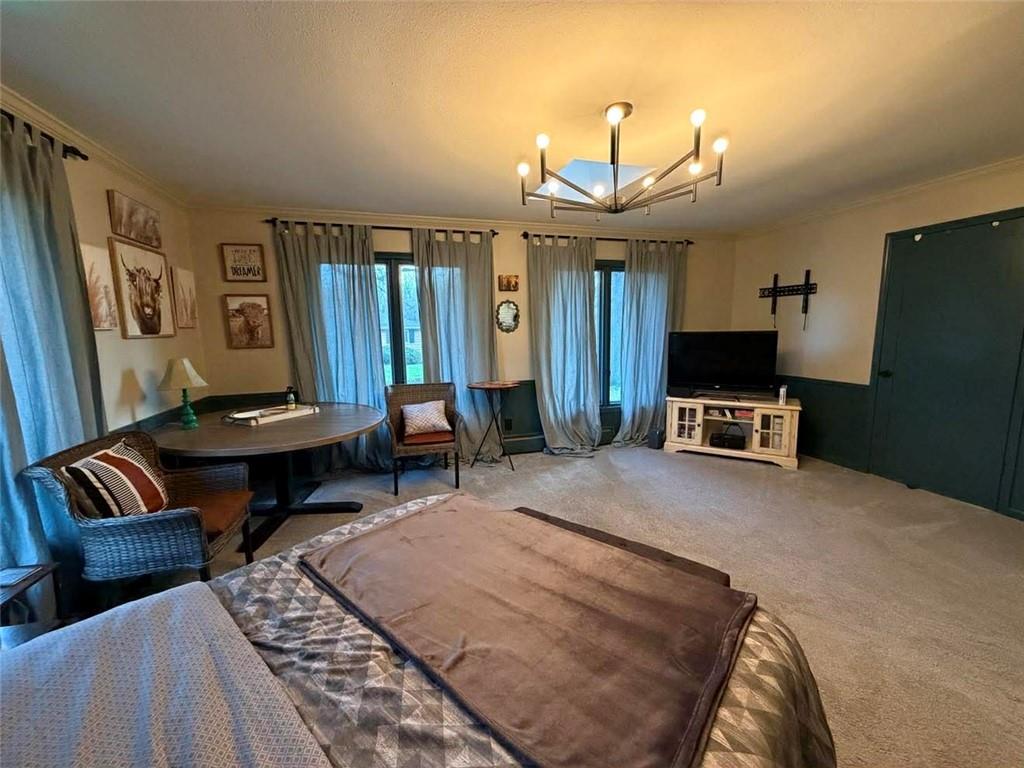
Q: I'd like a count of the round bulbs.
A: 9